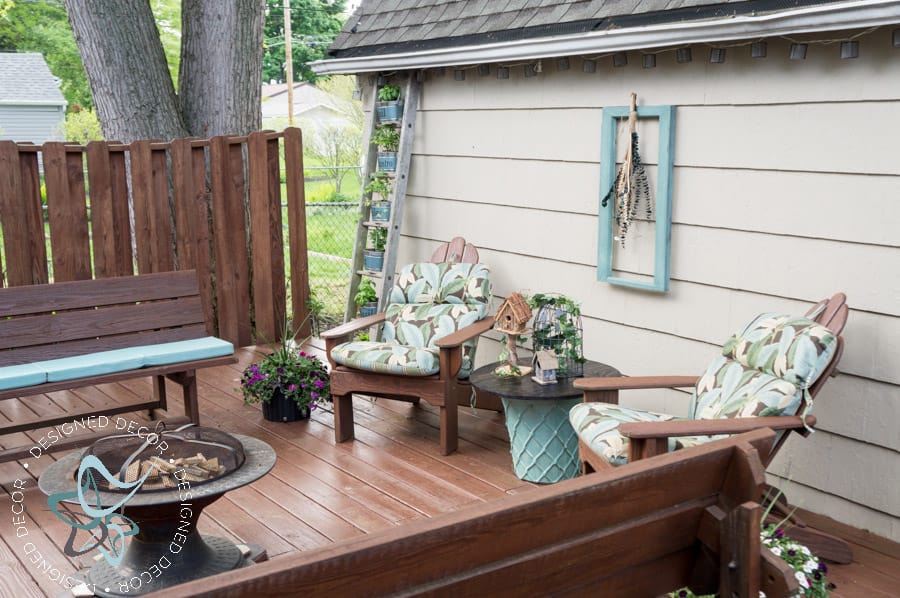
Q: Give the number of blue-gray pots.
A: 5